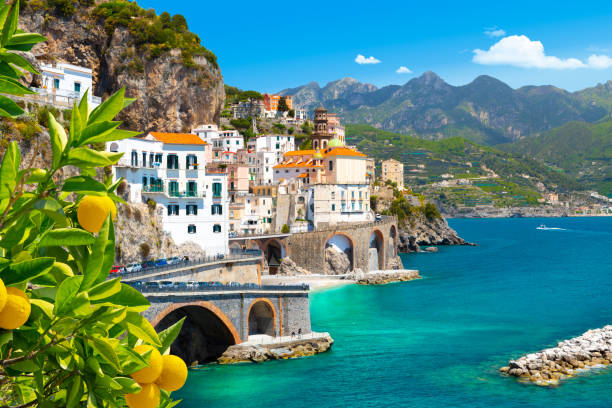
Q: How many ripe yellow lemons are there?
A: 6